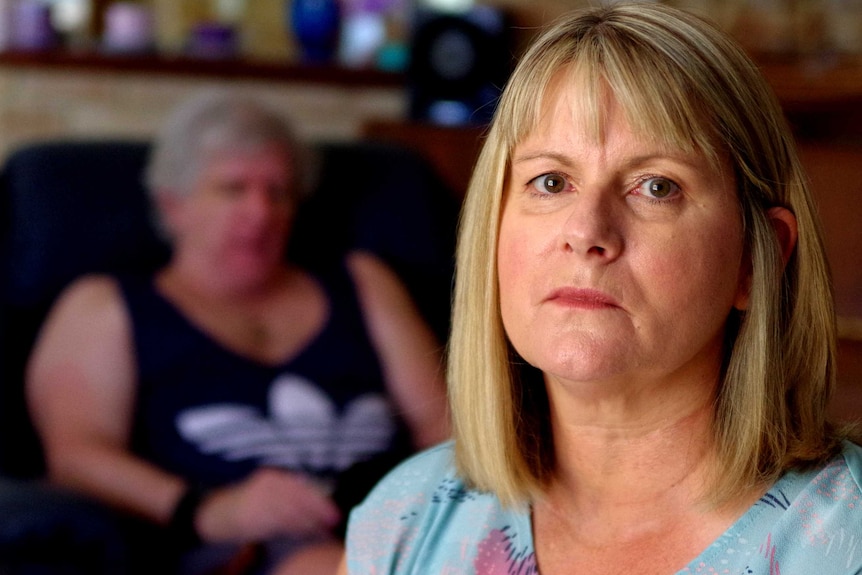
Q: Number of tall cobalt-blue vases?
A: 1